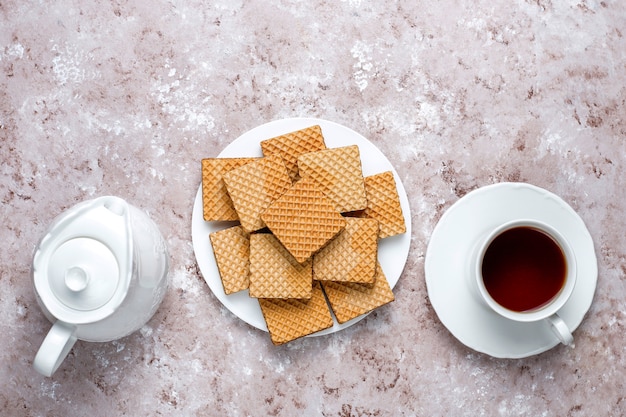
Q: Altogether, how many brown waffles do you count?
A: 11